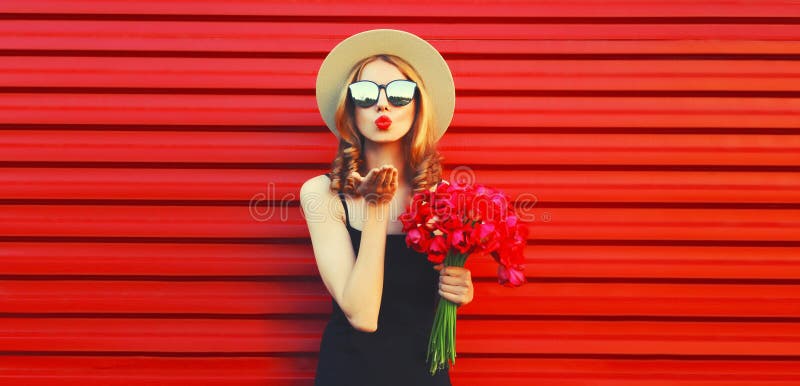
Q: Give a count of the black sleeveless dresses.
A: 1